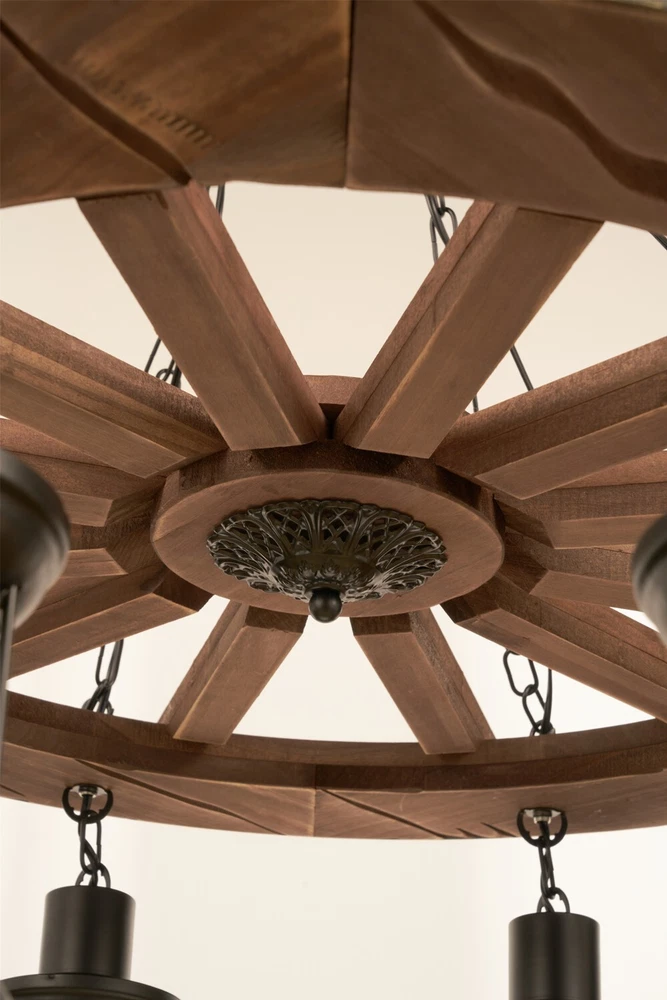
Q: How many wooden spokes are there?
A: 12